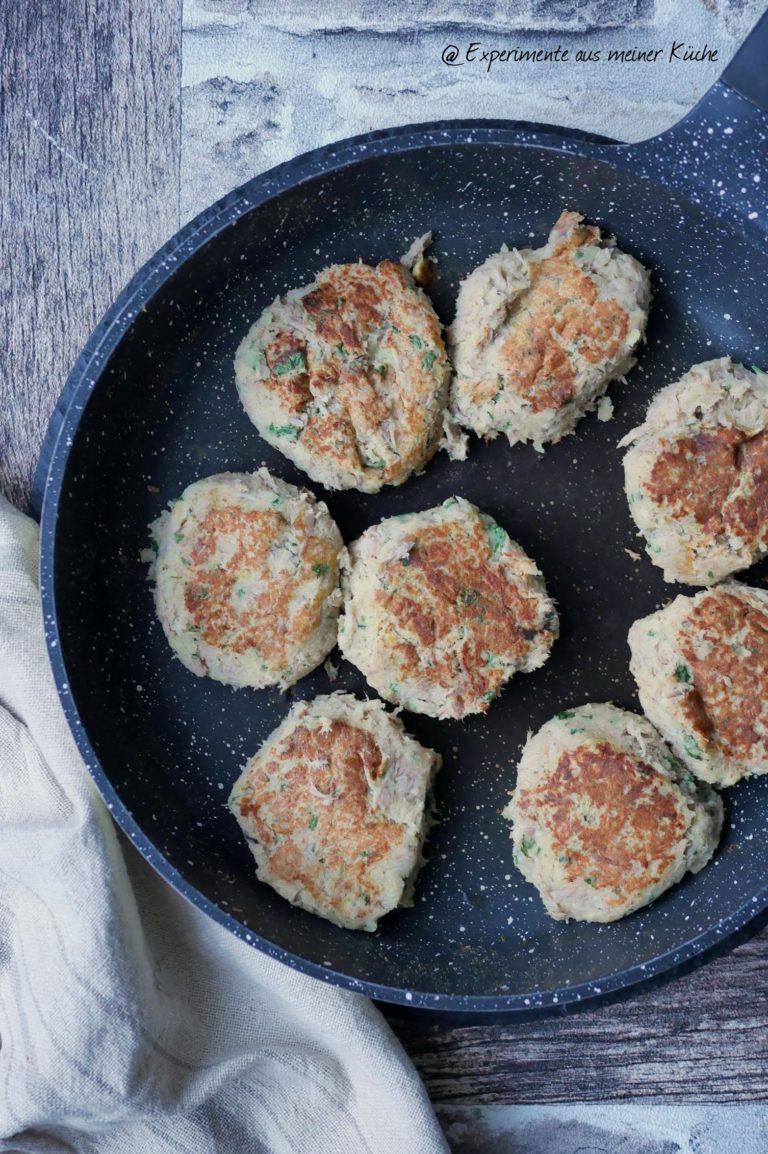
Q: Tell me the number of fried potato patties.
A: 8